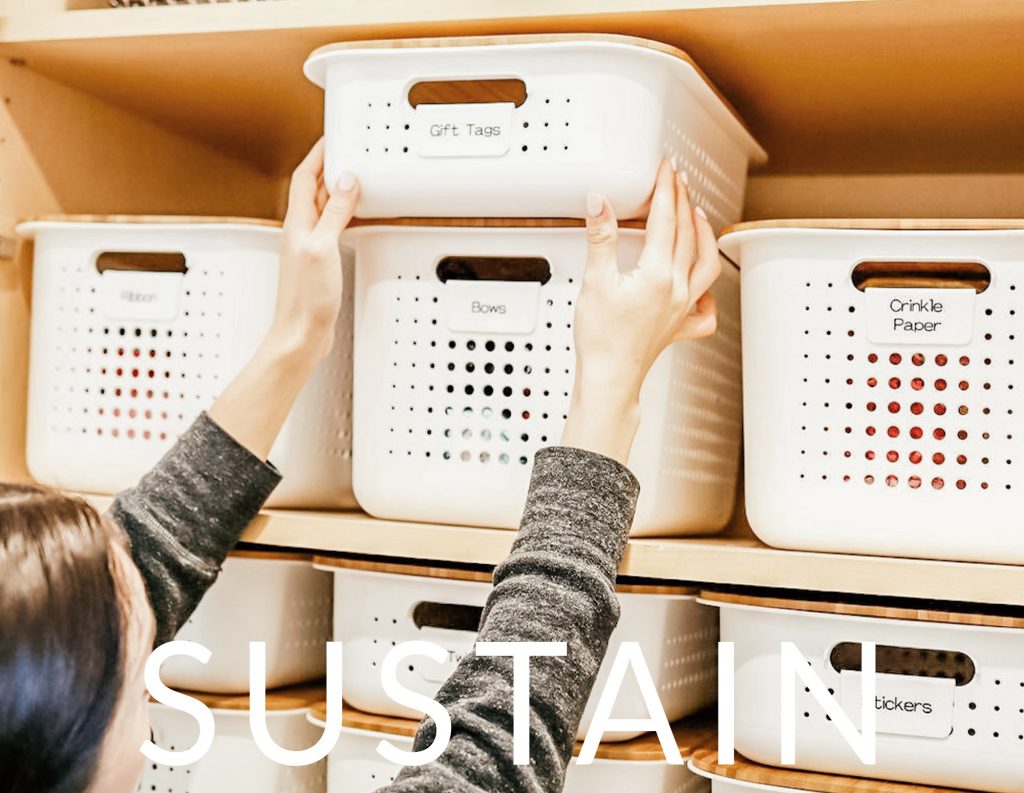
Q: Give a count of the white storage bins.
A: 10